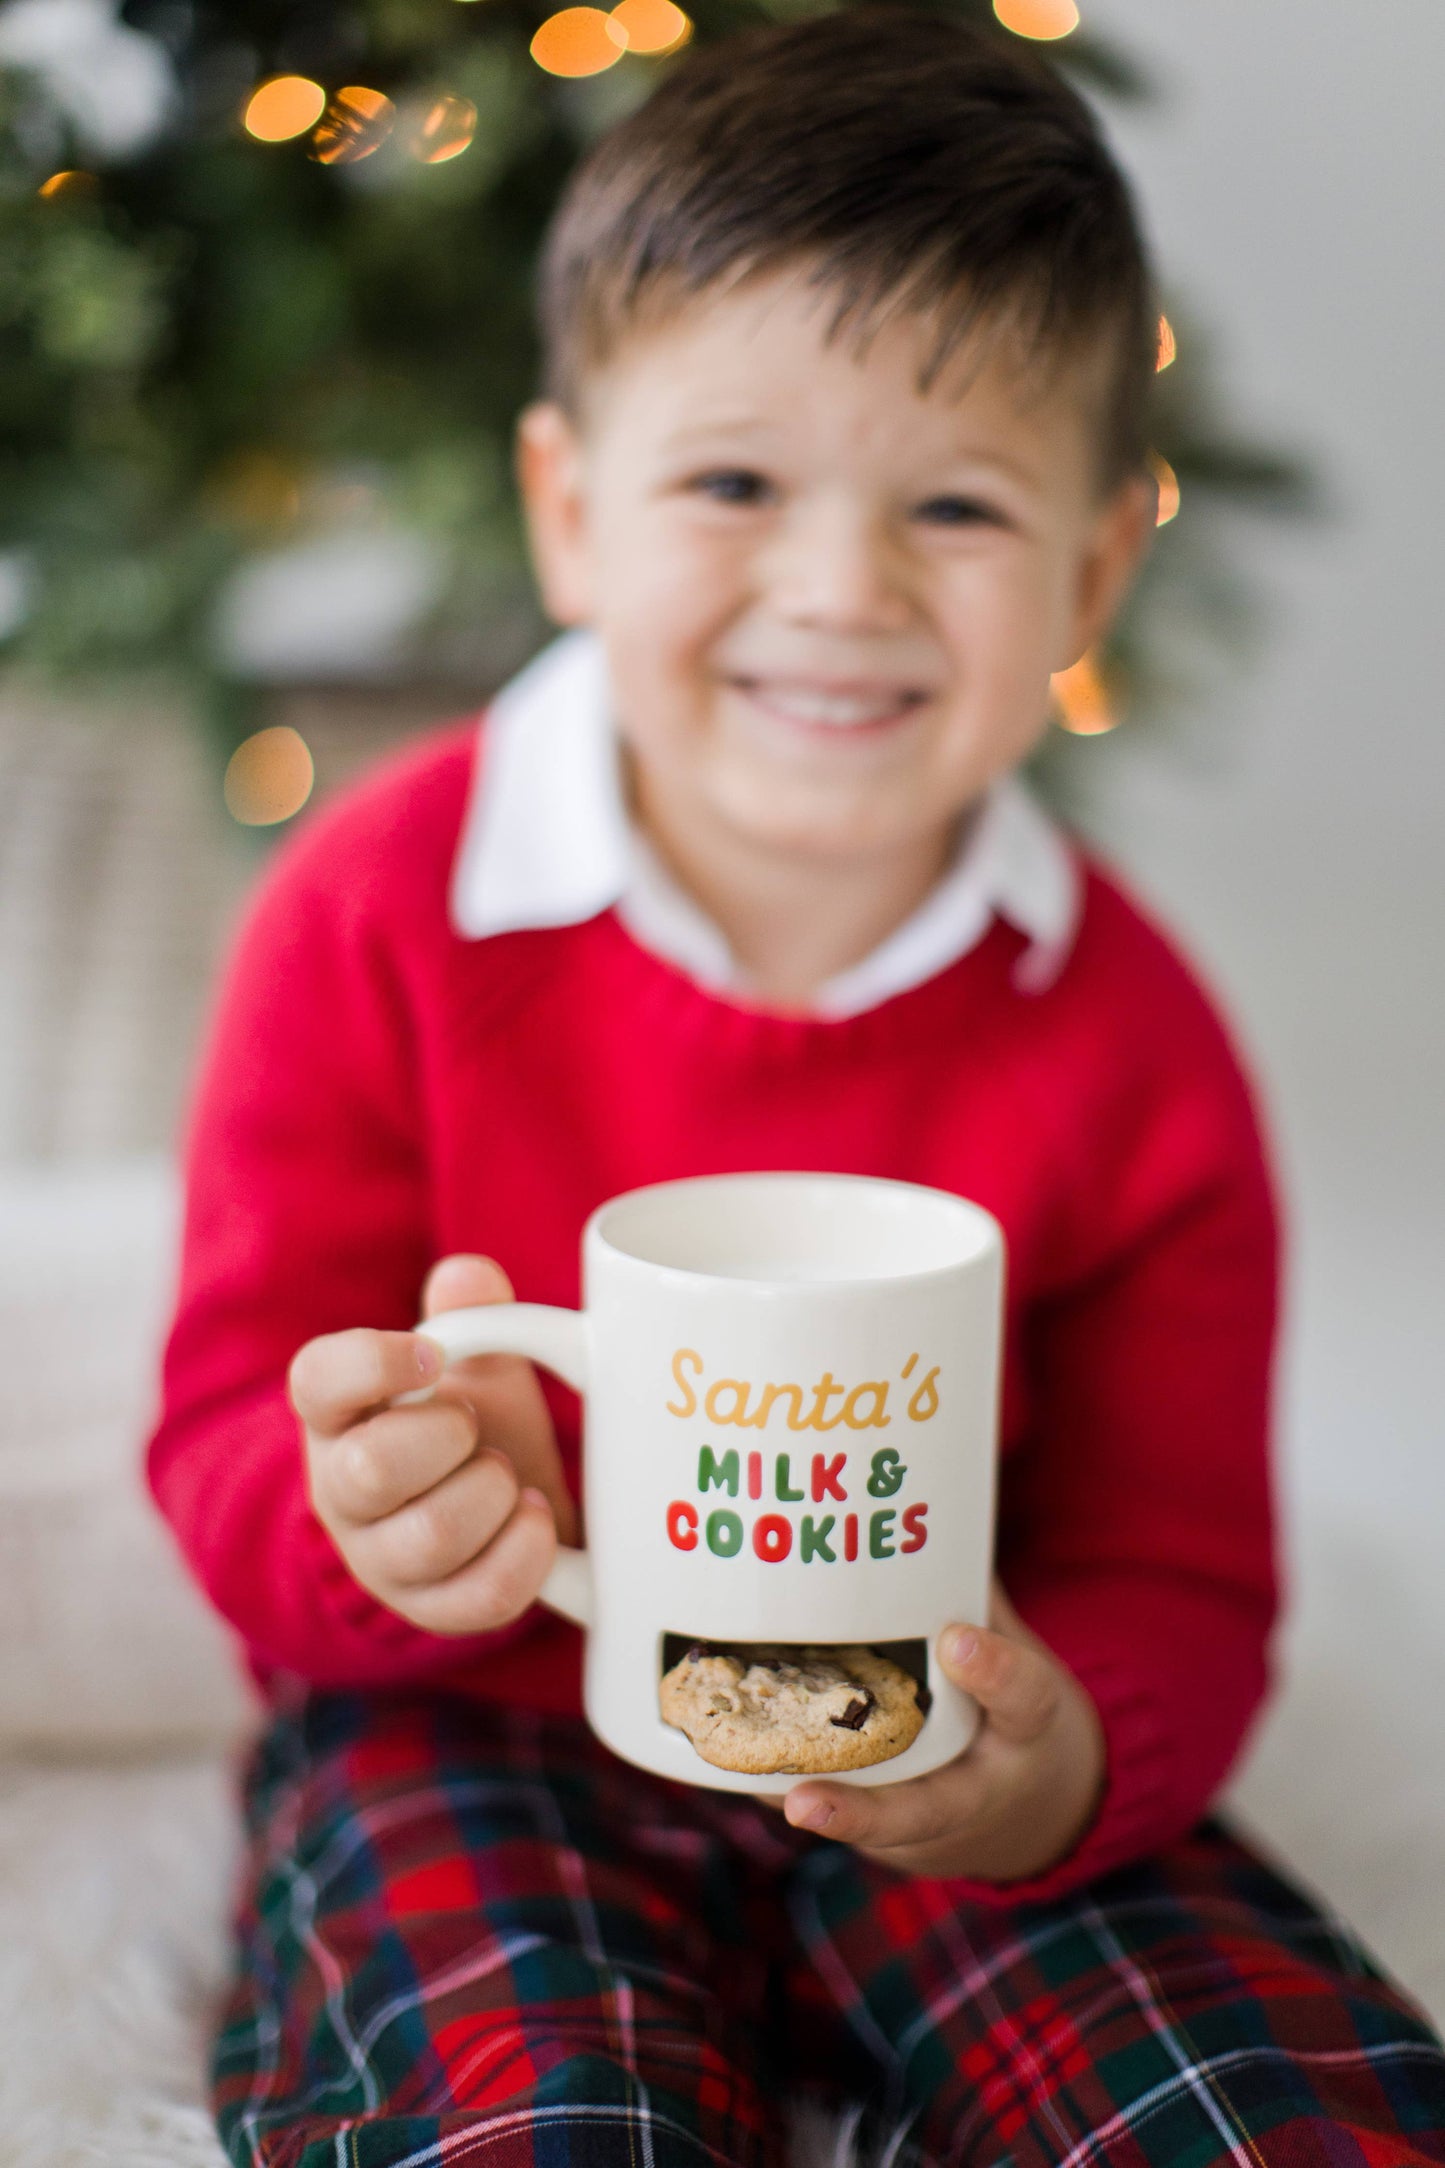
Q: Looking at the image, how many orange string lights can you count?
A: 11